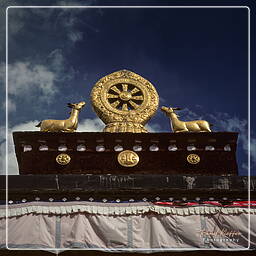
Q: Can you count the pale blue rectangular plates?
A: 12